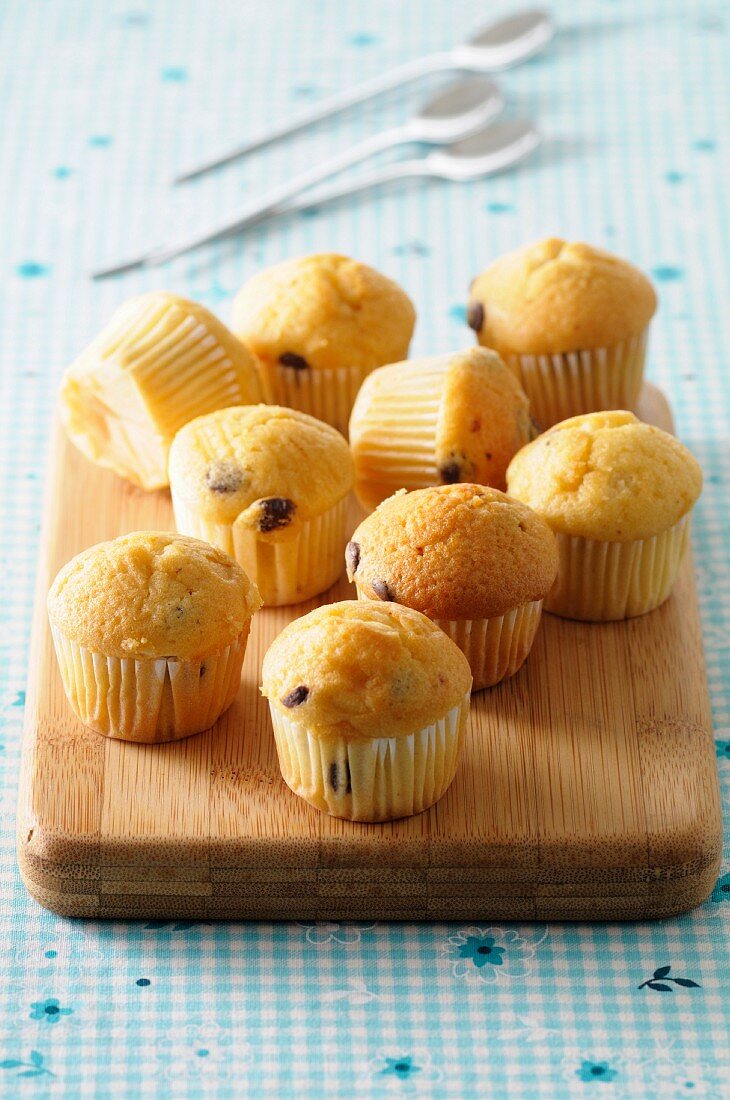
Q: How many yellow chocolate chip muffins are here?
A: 9